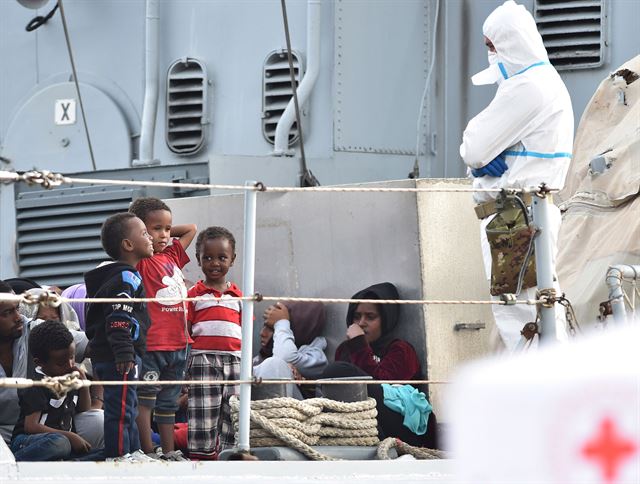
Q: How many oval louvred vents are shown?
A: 2